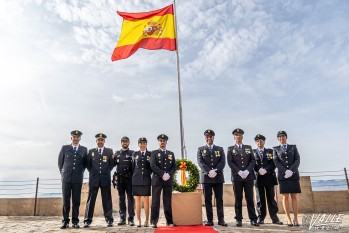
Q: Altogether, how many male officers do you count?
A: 7